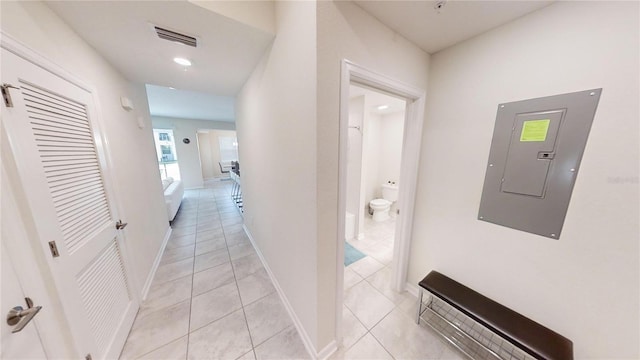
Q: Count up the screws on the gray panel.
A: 6